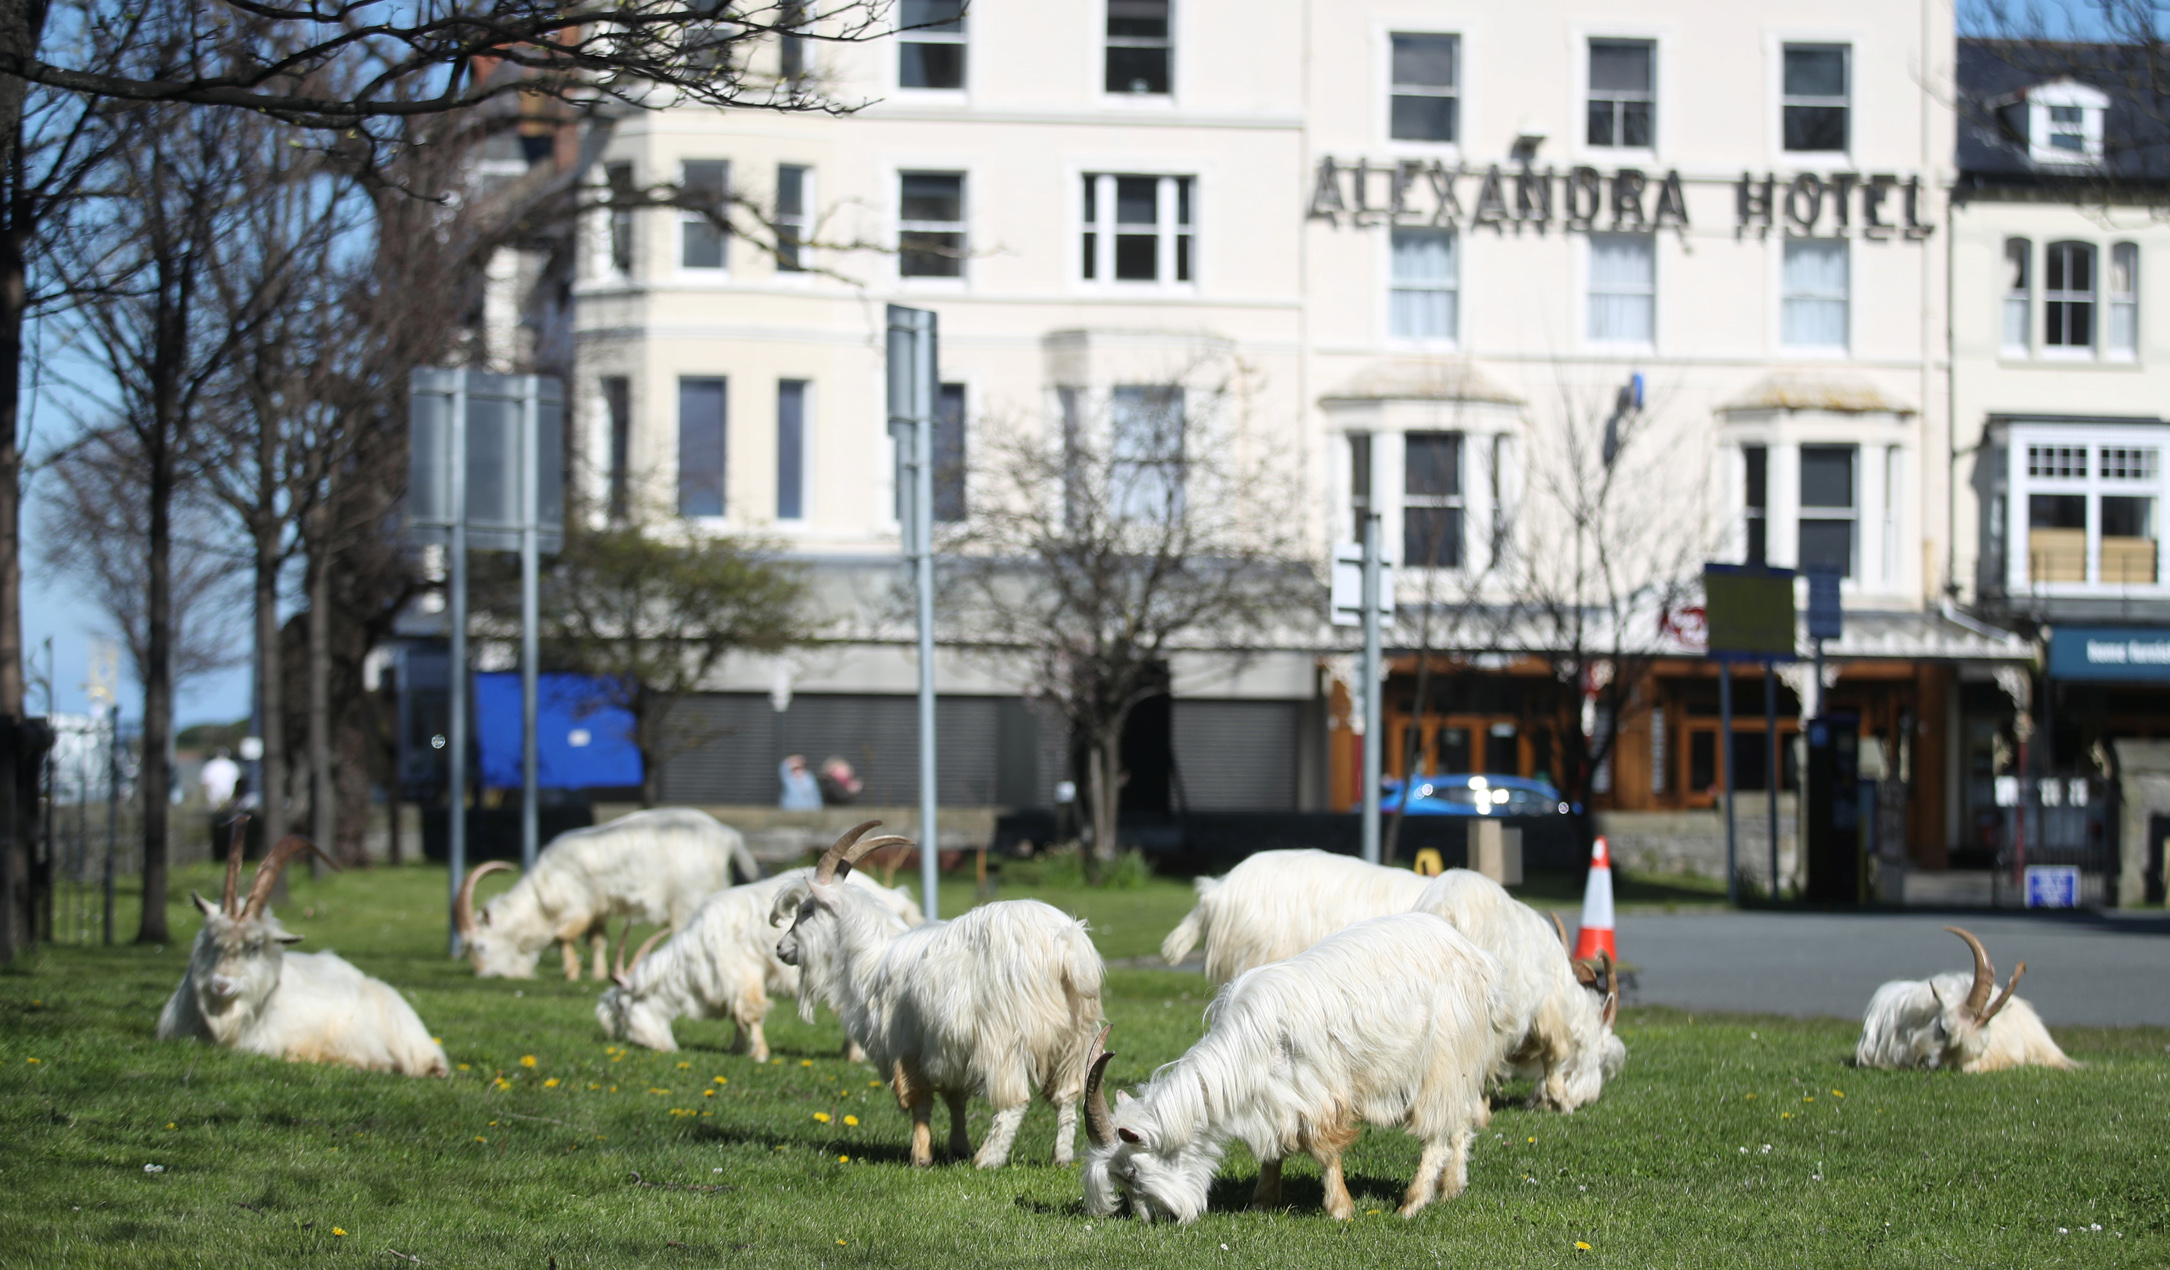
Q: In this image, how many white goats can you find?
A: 8